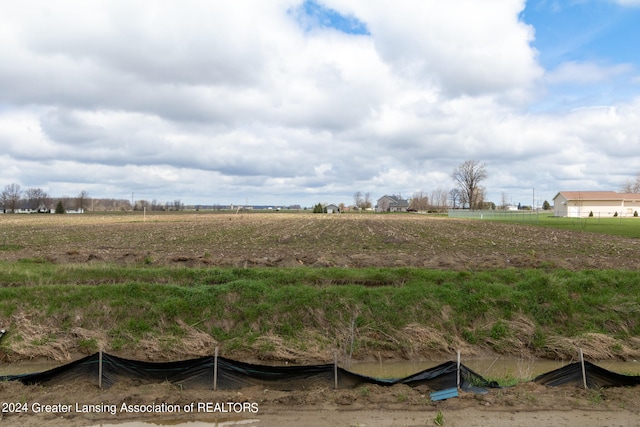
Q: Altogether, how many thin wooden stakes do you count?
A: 5